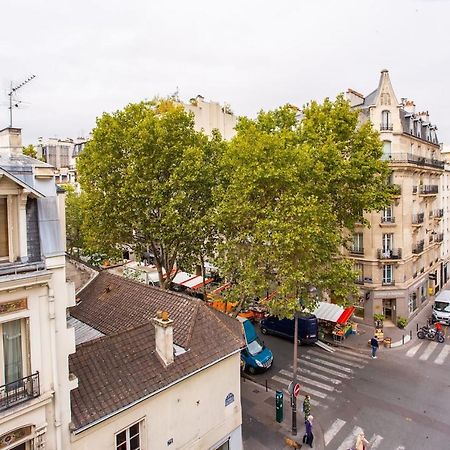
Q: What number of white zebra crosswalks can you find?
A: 3